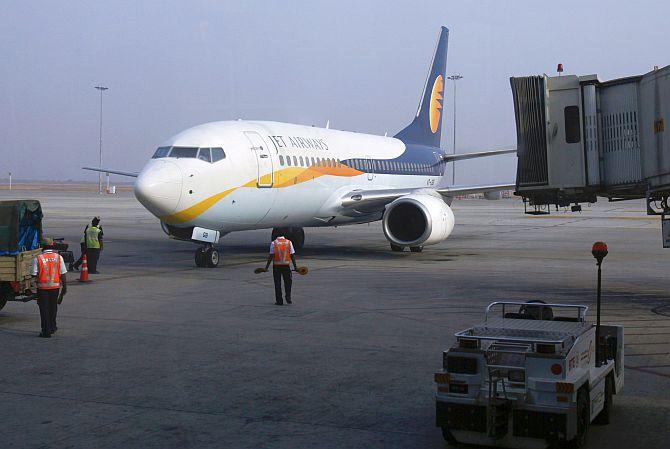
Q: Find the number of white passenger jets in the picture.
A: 1